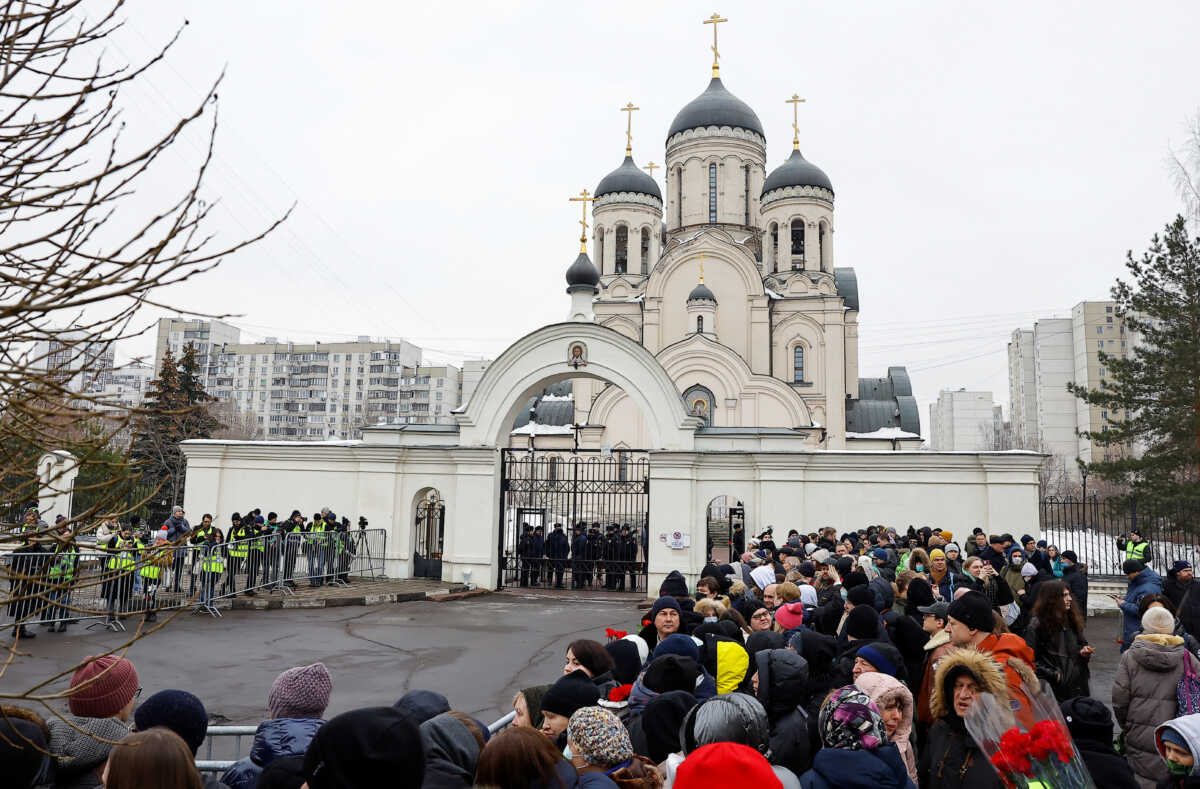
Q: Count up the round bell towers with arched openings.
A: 2